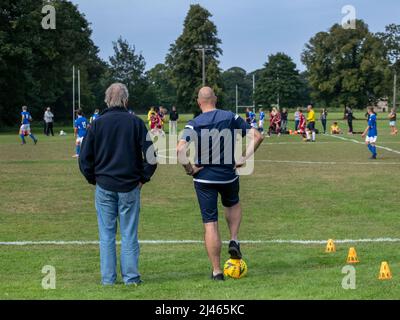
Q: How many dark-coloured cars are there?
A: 0